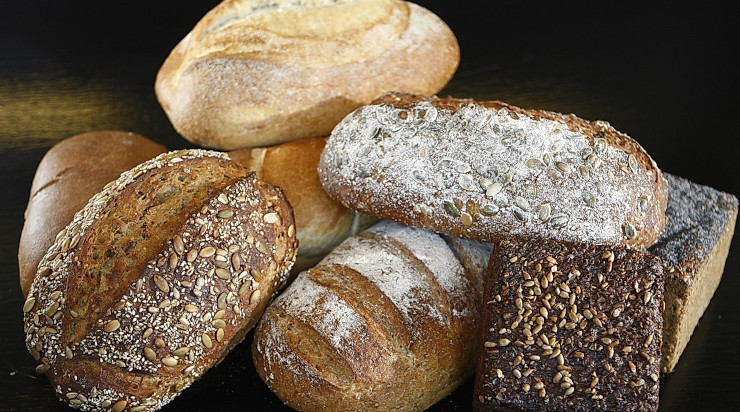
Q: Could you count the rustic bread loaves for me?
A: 8